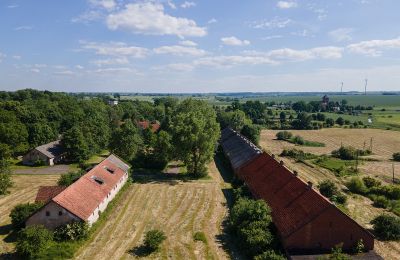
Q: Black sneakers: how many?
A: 0